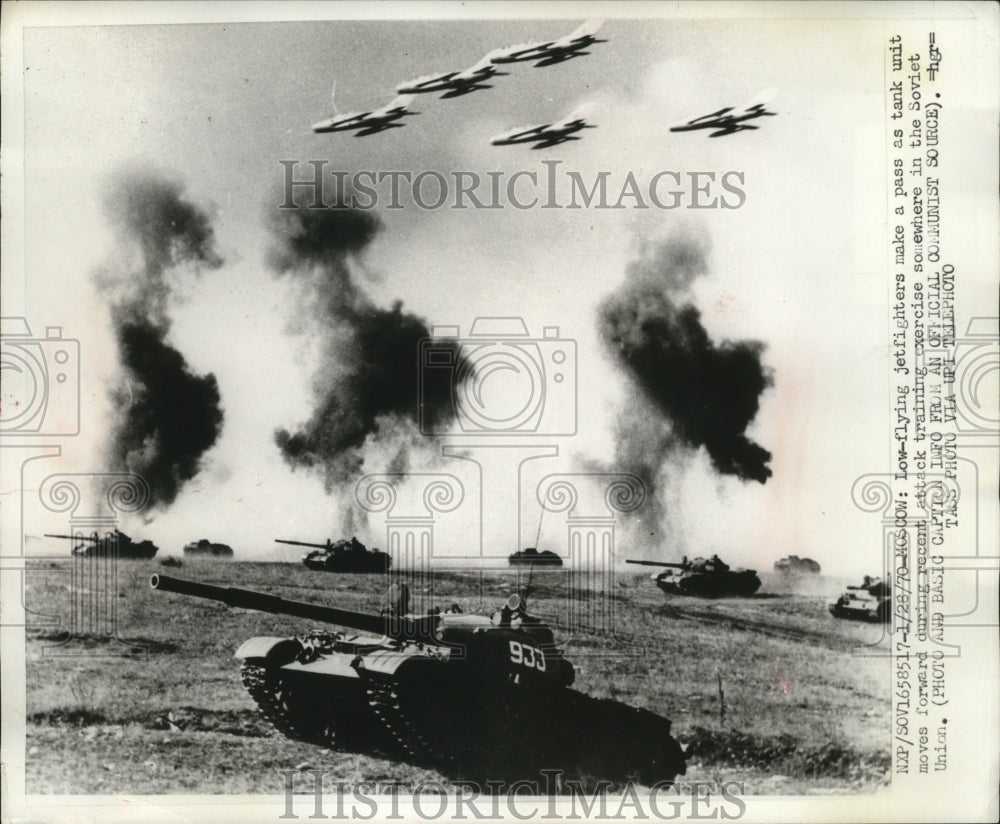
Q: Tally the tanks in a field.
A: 8